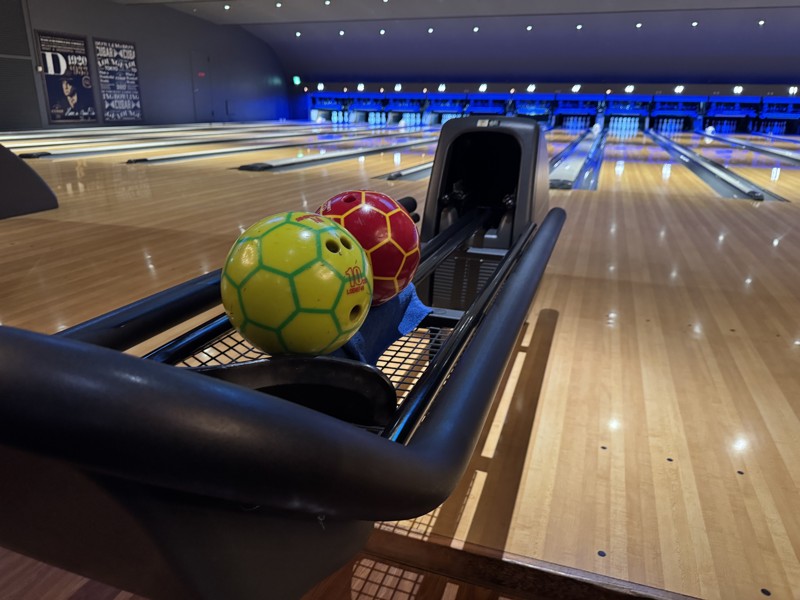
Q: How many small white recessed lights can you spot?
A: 14